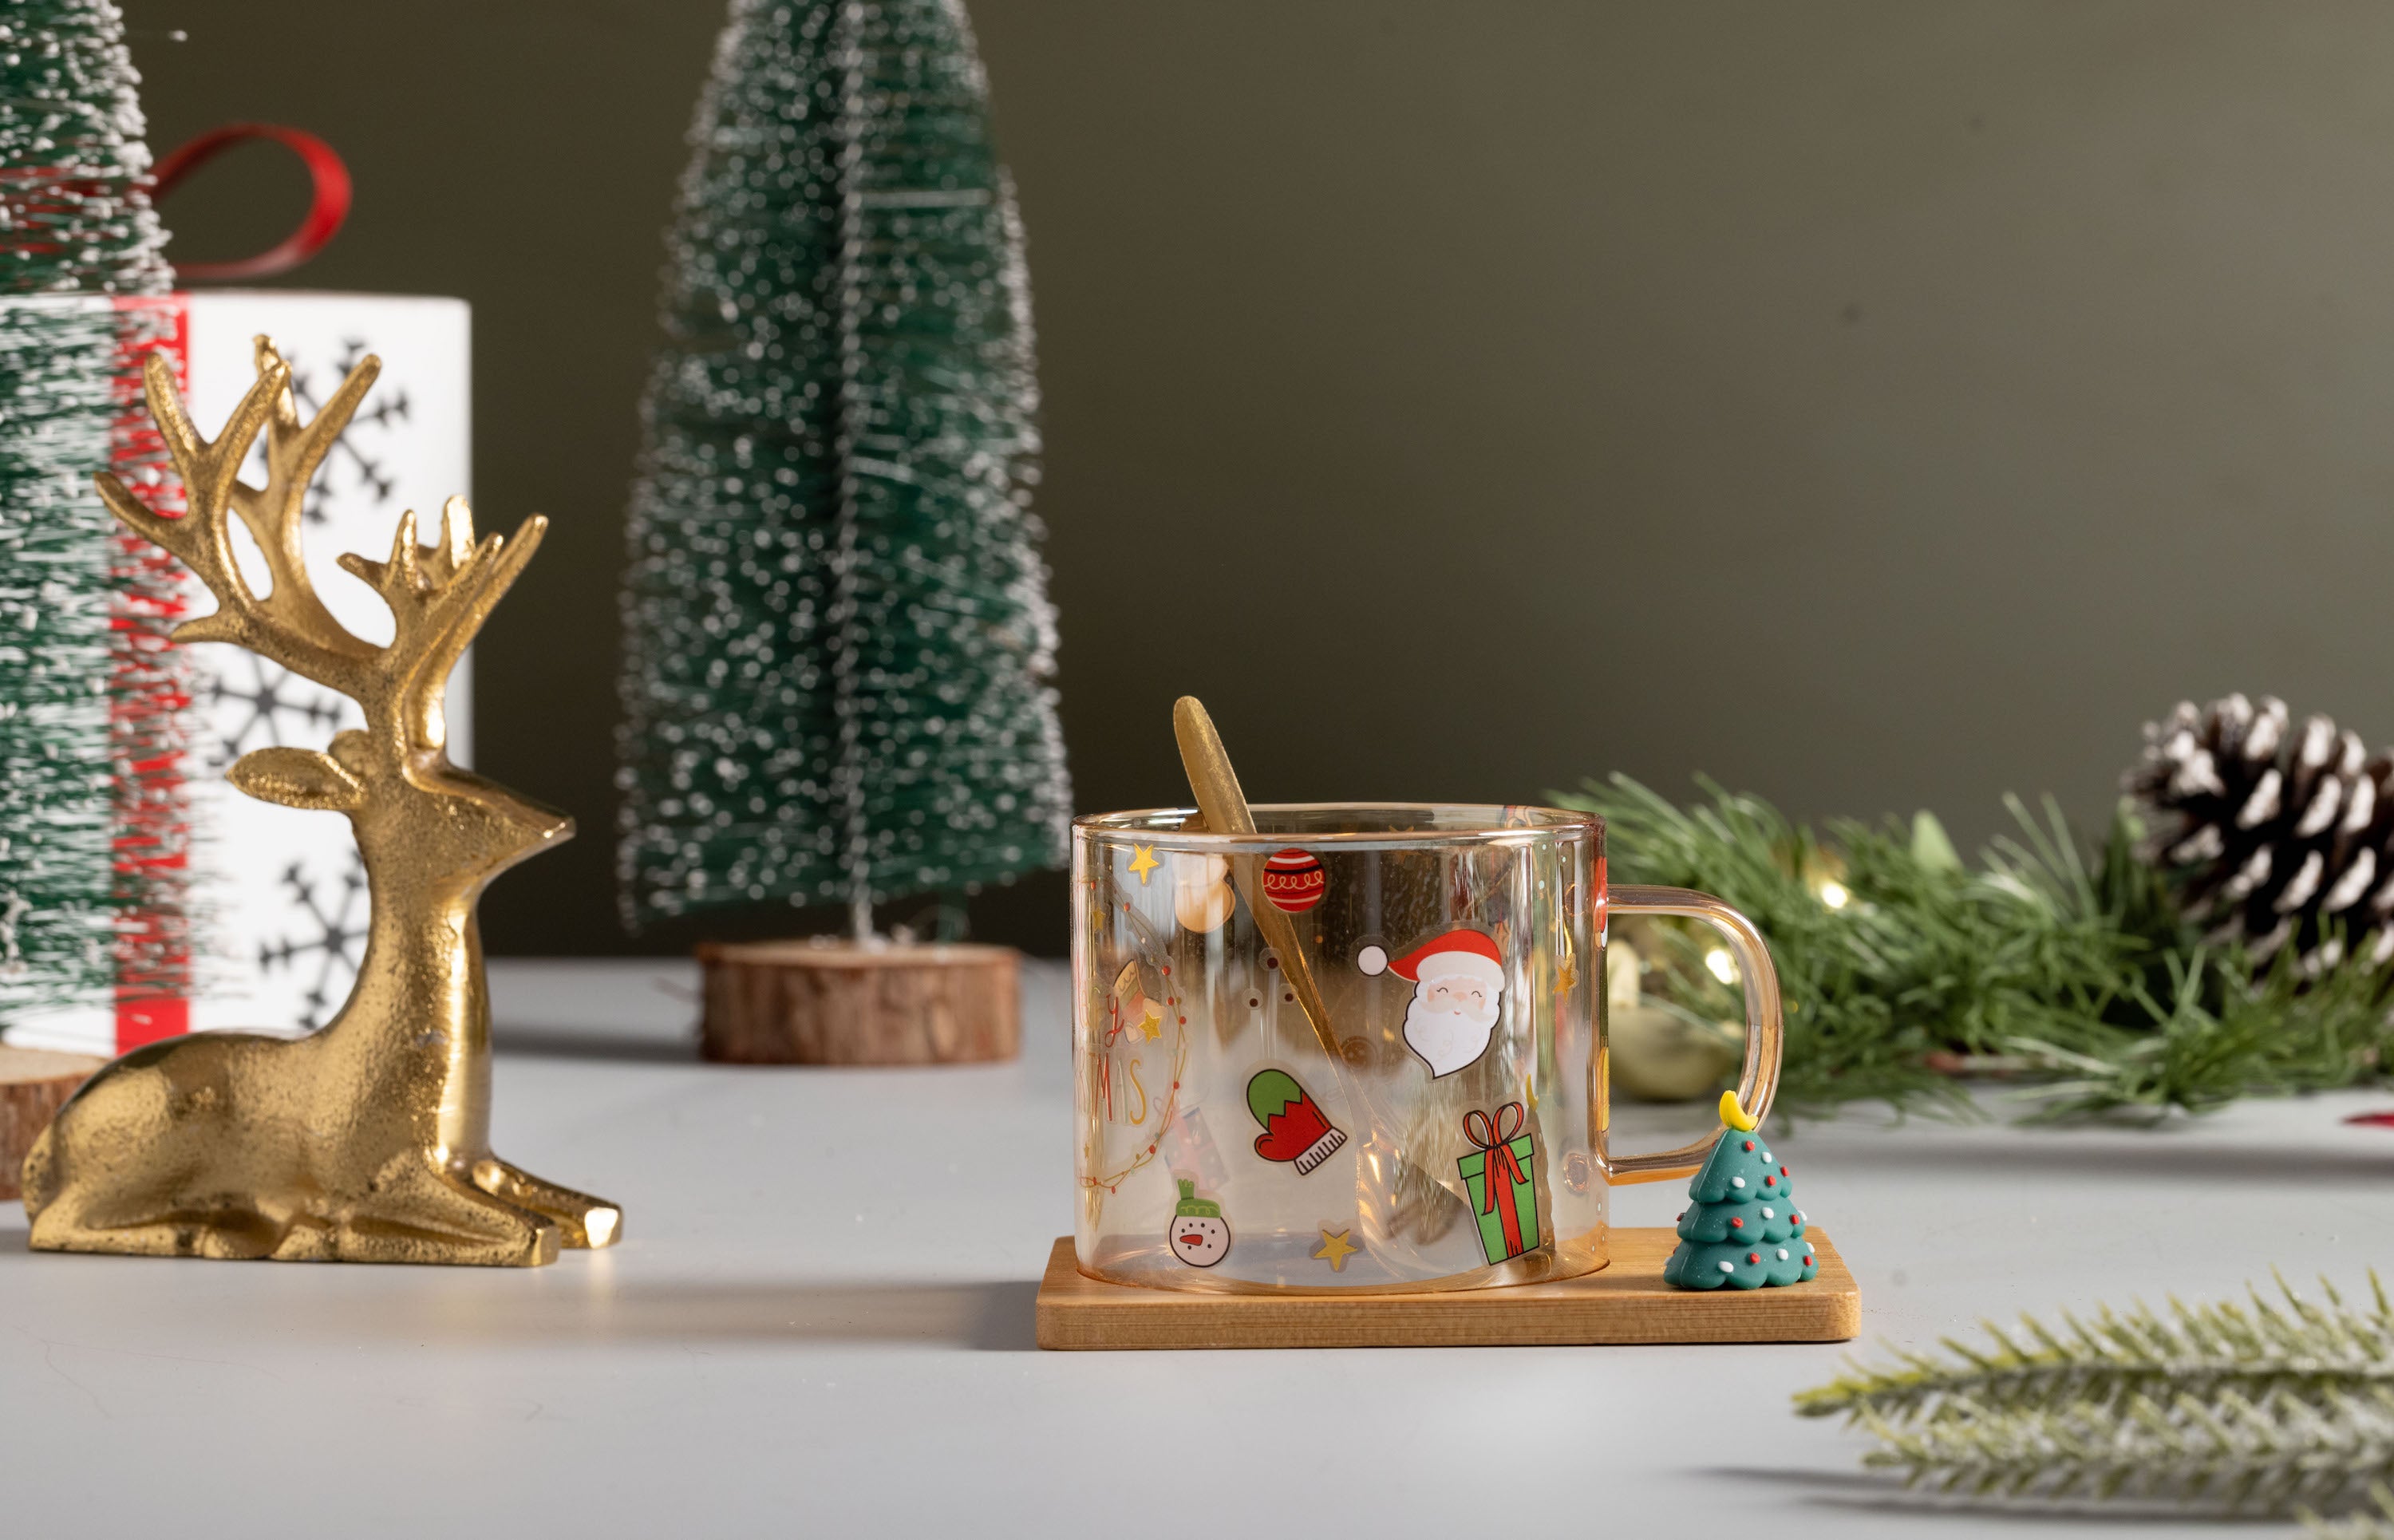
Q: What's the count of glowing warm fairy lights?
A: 2